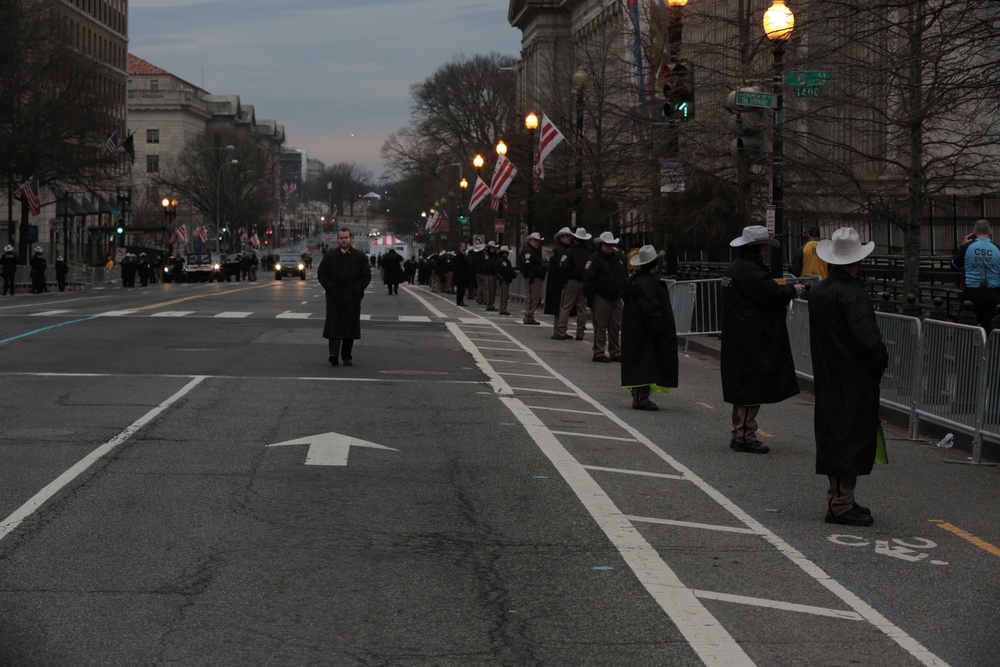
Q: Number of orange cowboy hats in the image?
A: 0